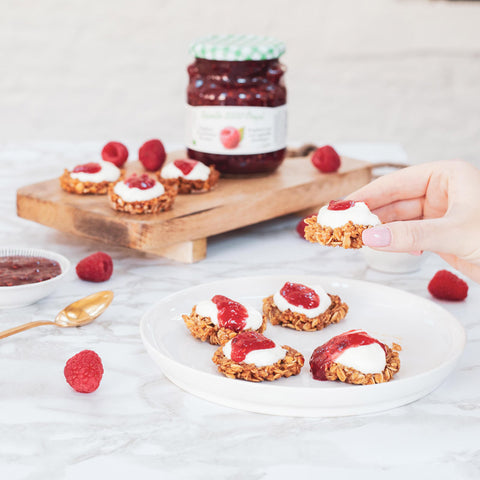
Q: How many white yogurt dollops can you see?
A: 8